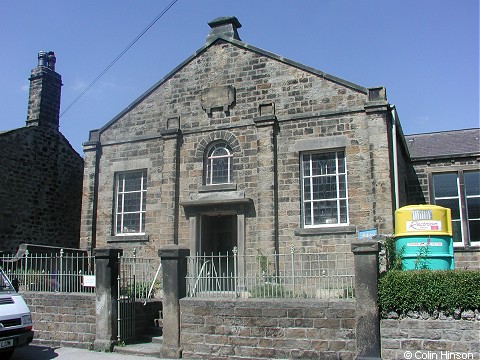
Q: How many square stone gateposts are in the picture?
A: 3